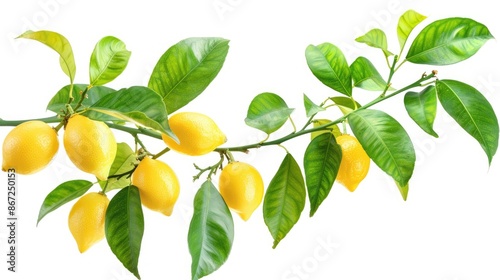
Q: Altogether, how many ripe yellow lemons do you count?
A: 7